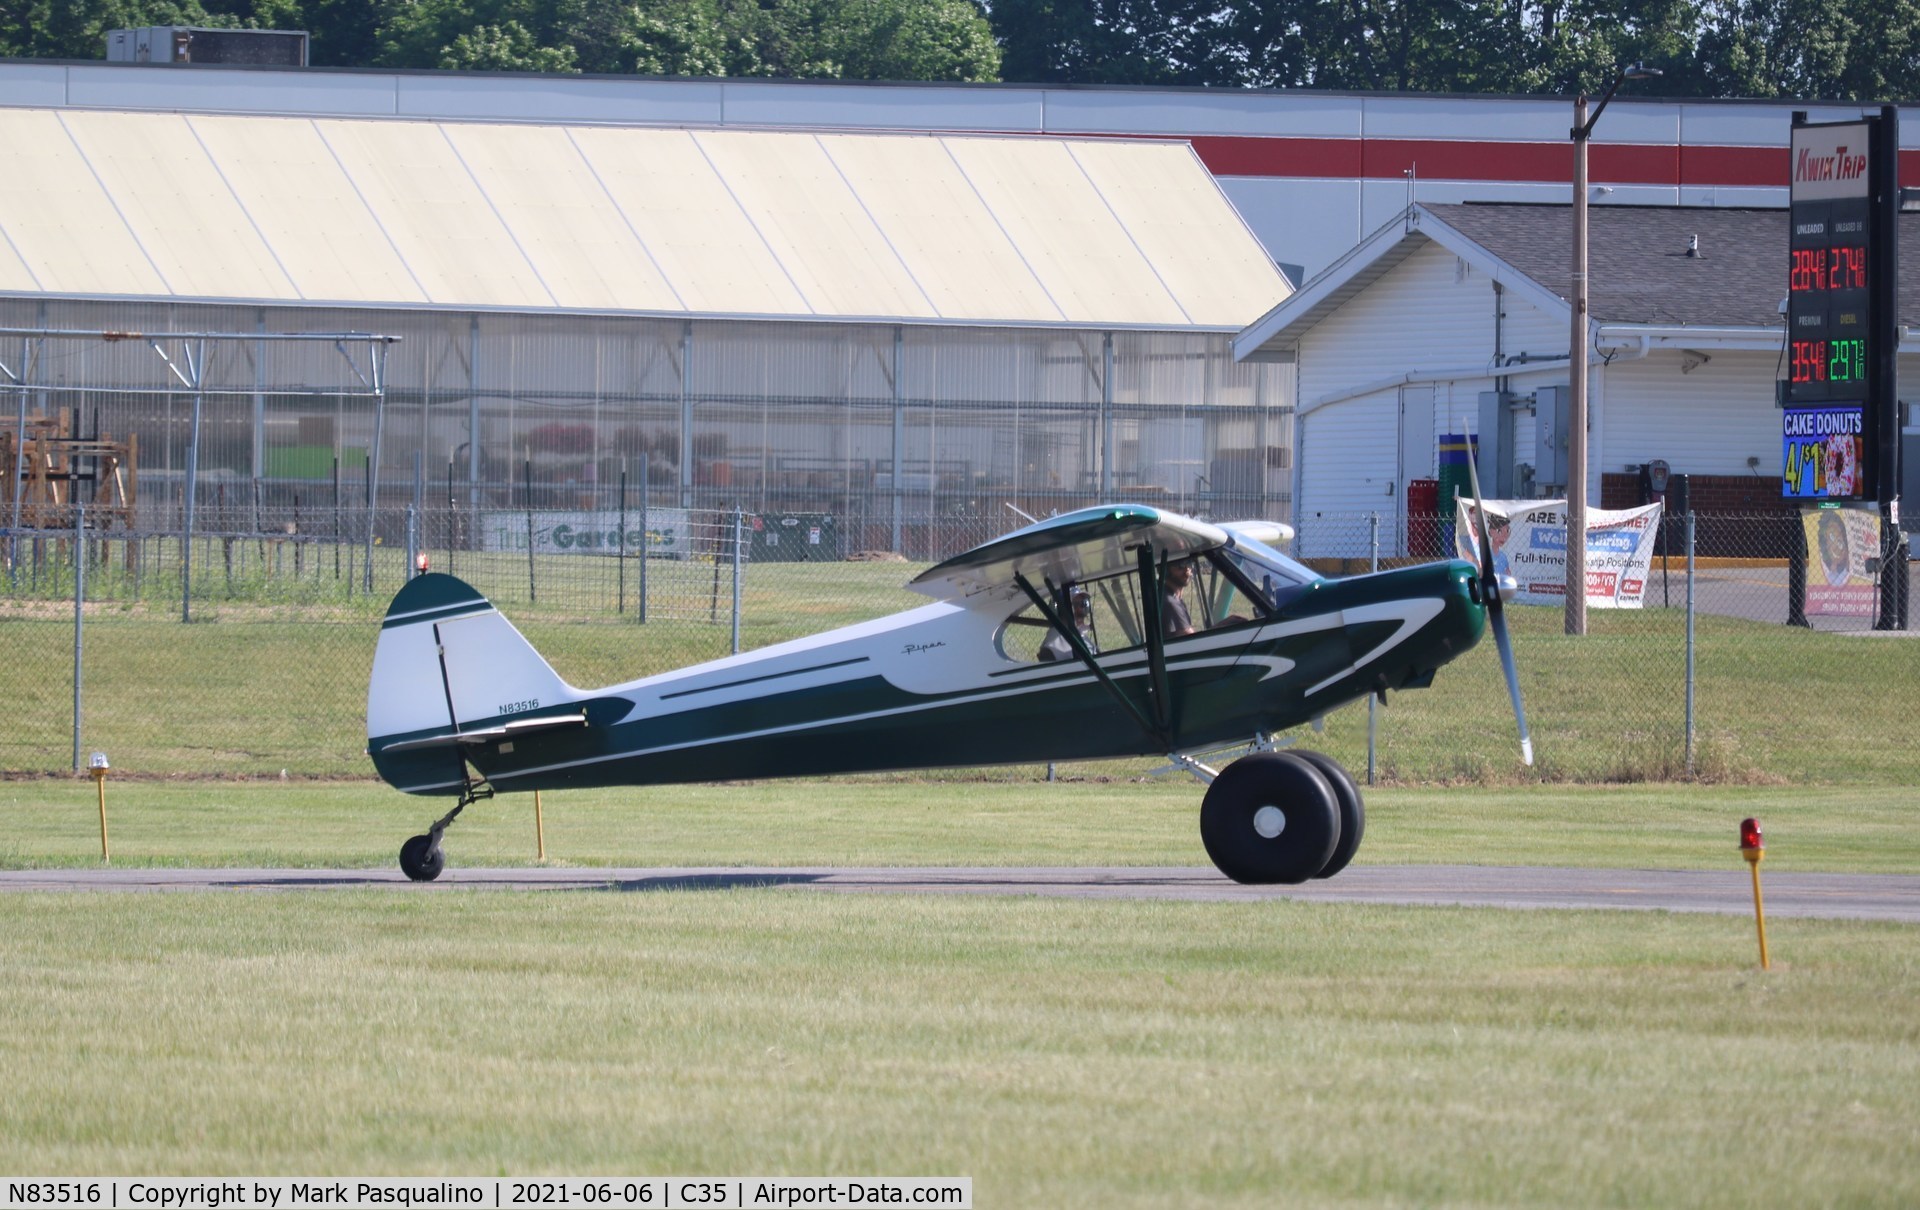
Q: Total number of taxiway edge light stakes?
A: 3